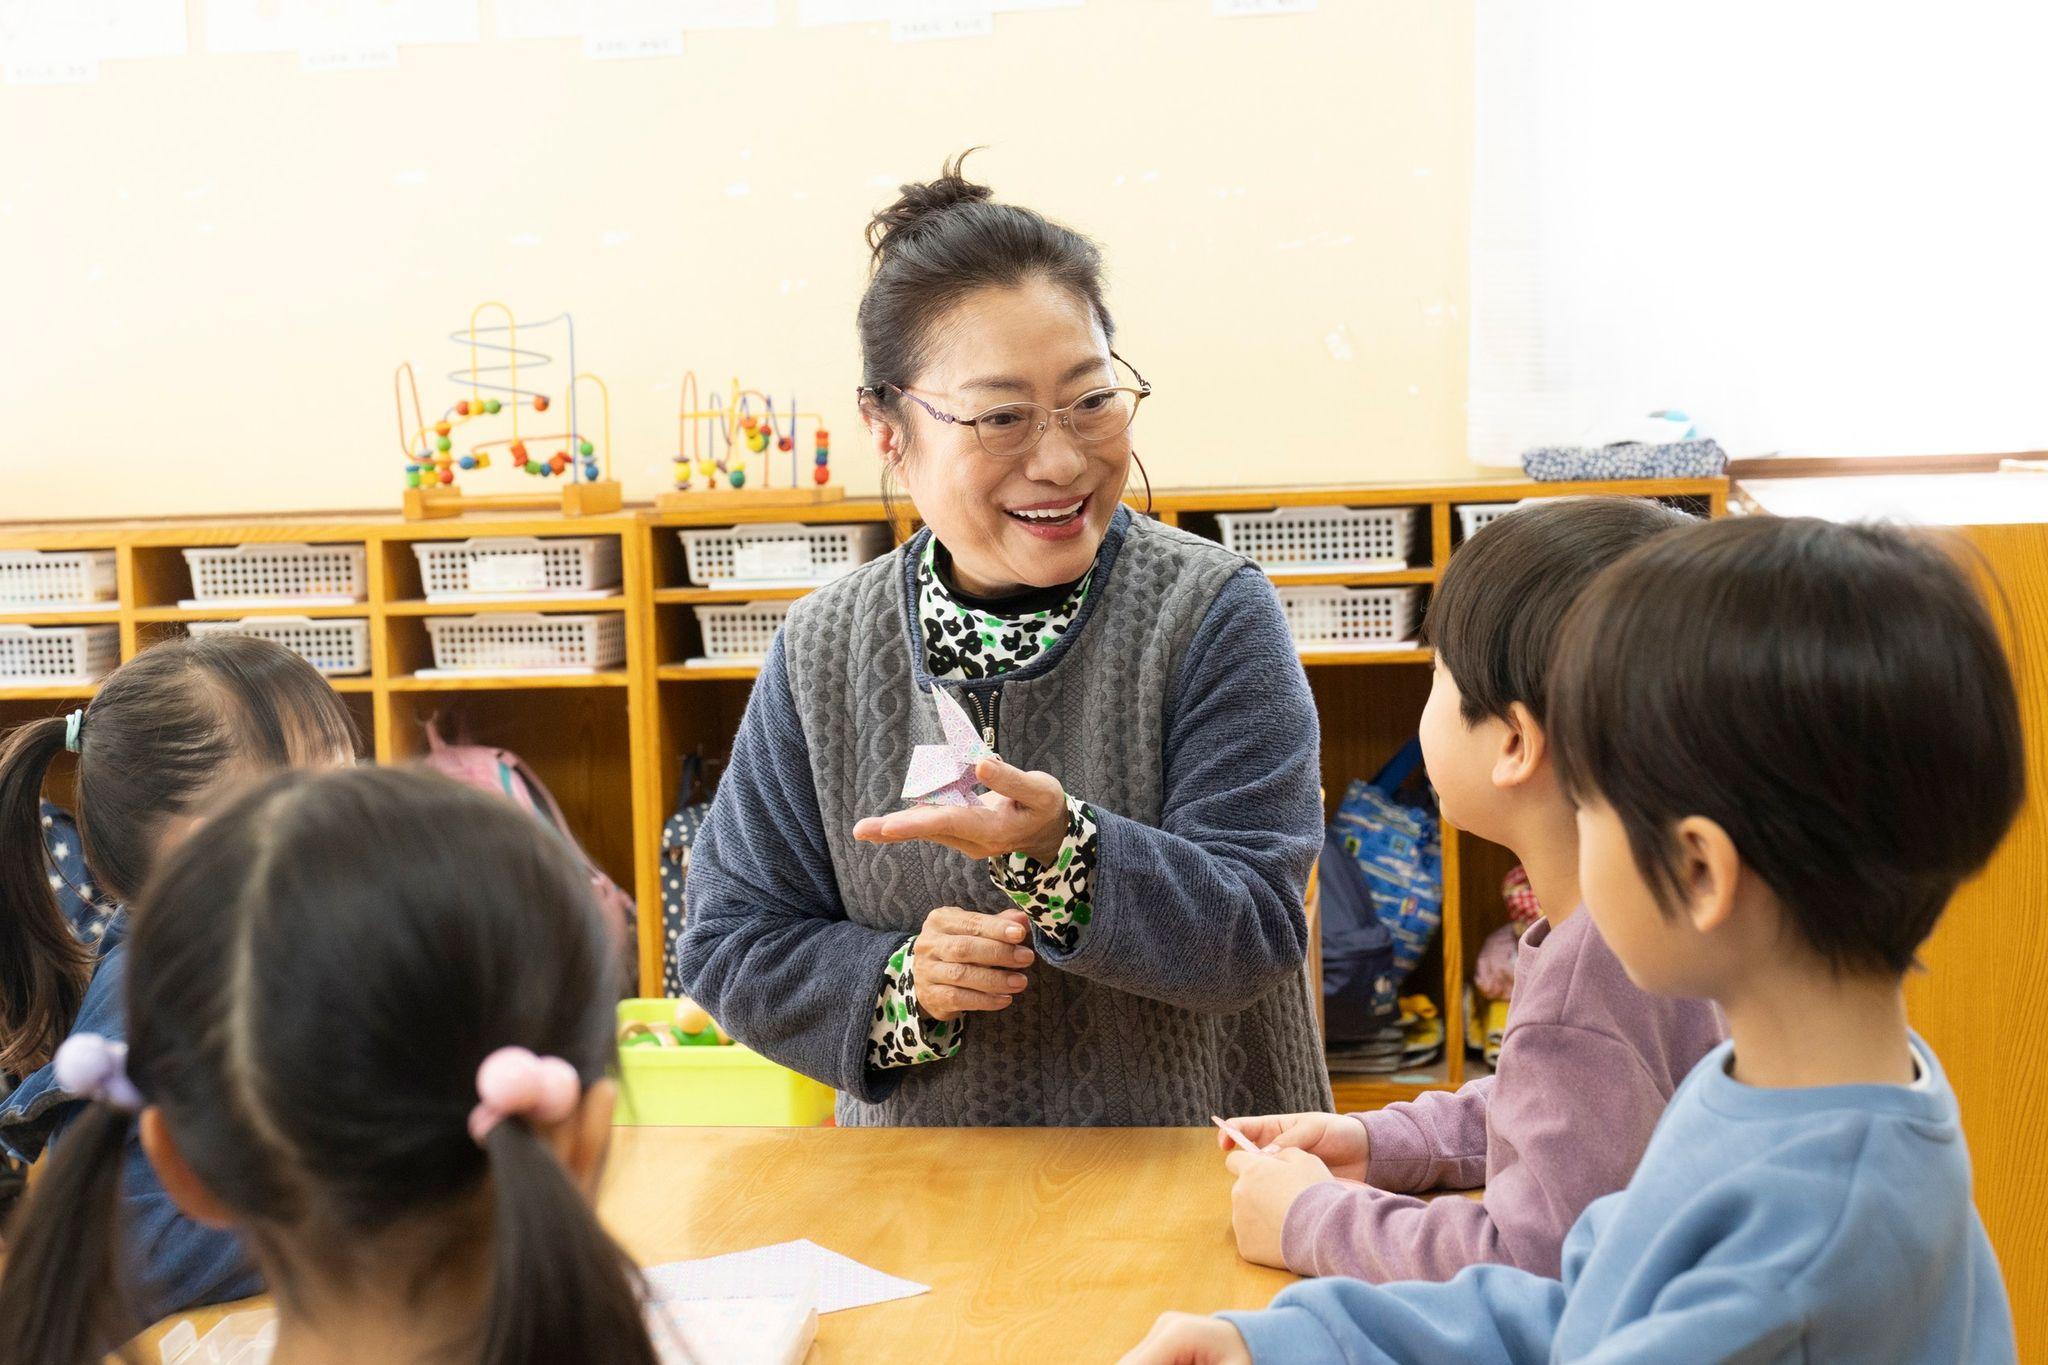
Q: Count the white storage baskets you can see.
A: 11